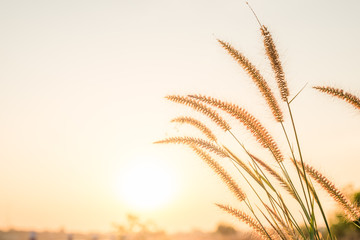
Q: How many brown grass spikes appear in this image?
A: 11